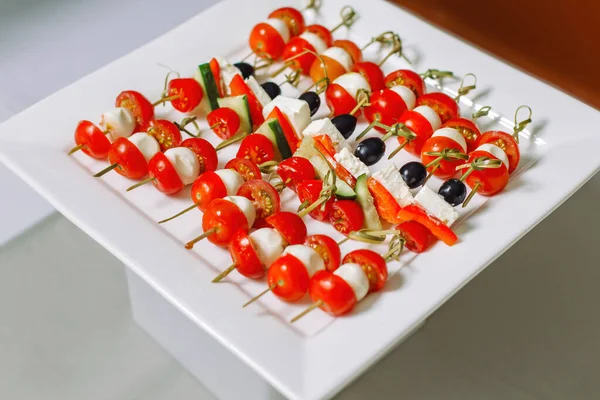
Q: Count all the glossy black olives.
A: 7